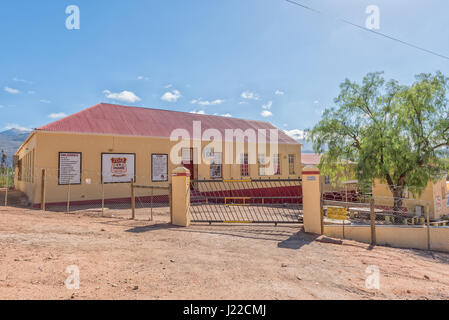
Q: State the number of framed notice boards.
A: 3